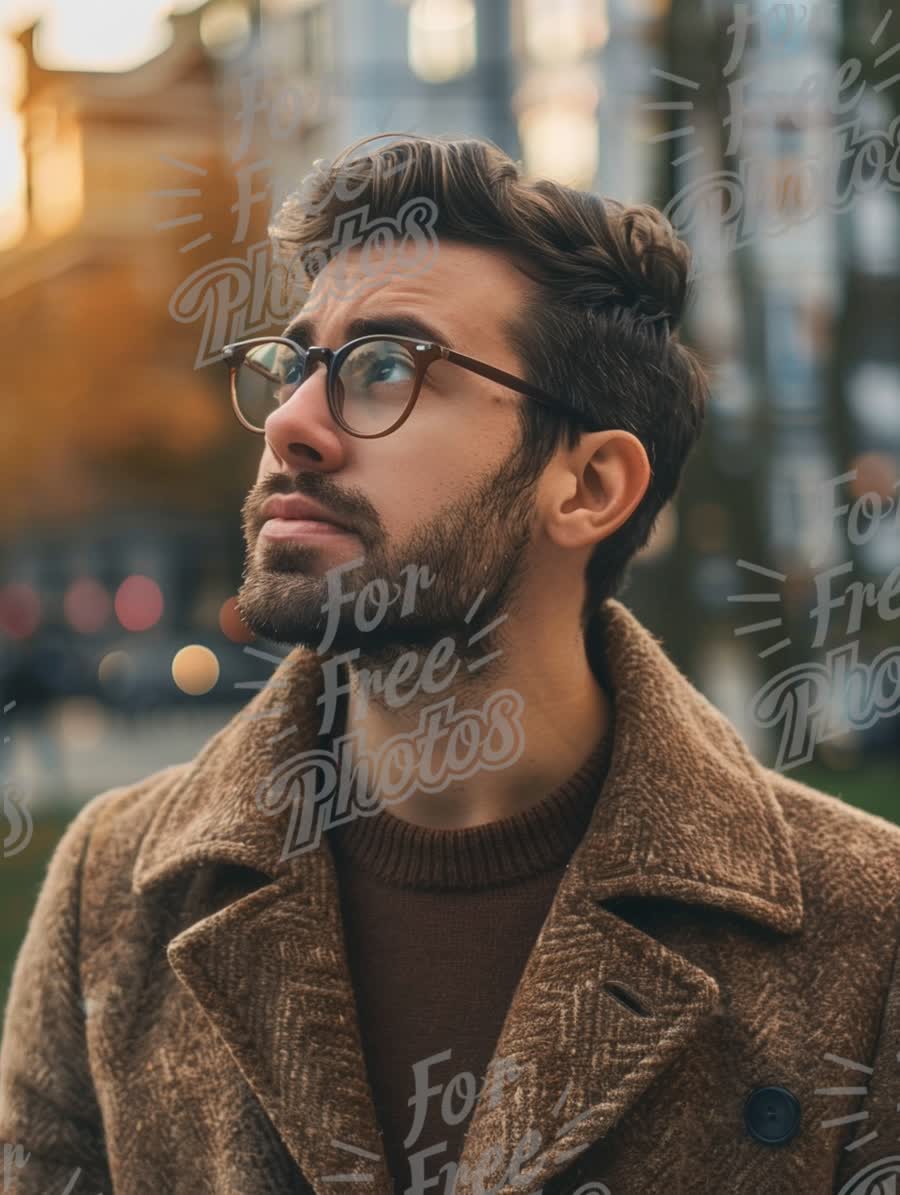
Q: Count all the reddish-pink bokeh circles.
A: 3